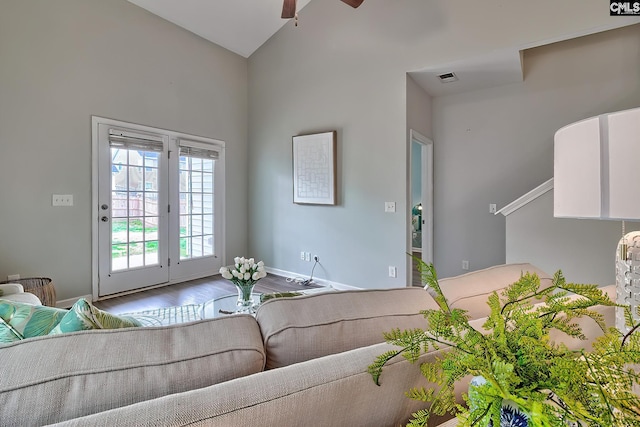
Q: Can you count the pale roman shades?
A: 2